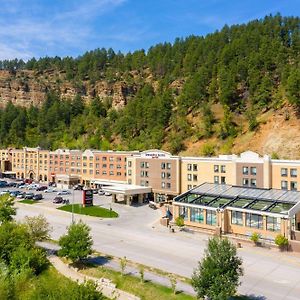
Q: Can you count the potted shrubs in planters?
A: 3